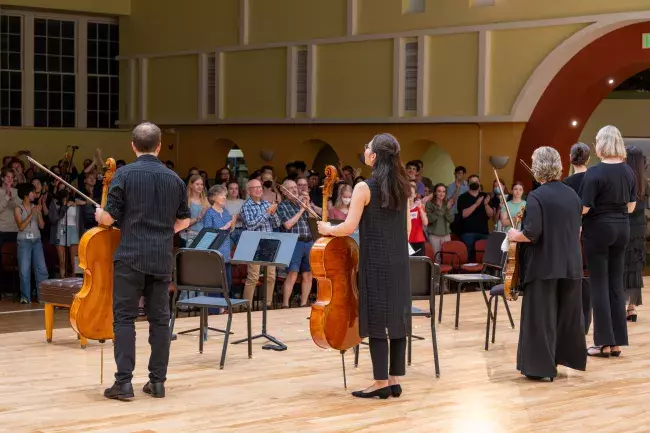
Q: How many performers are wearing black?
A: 6